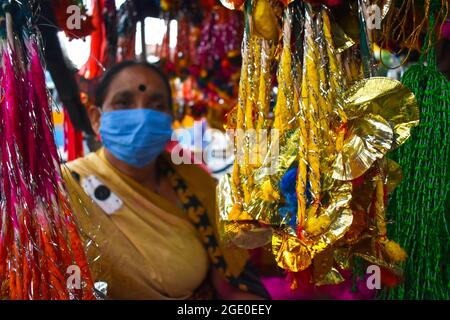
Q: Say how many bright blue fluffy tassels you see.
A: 1